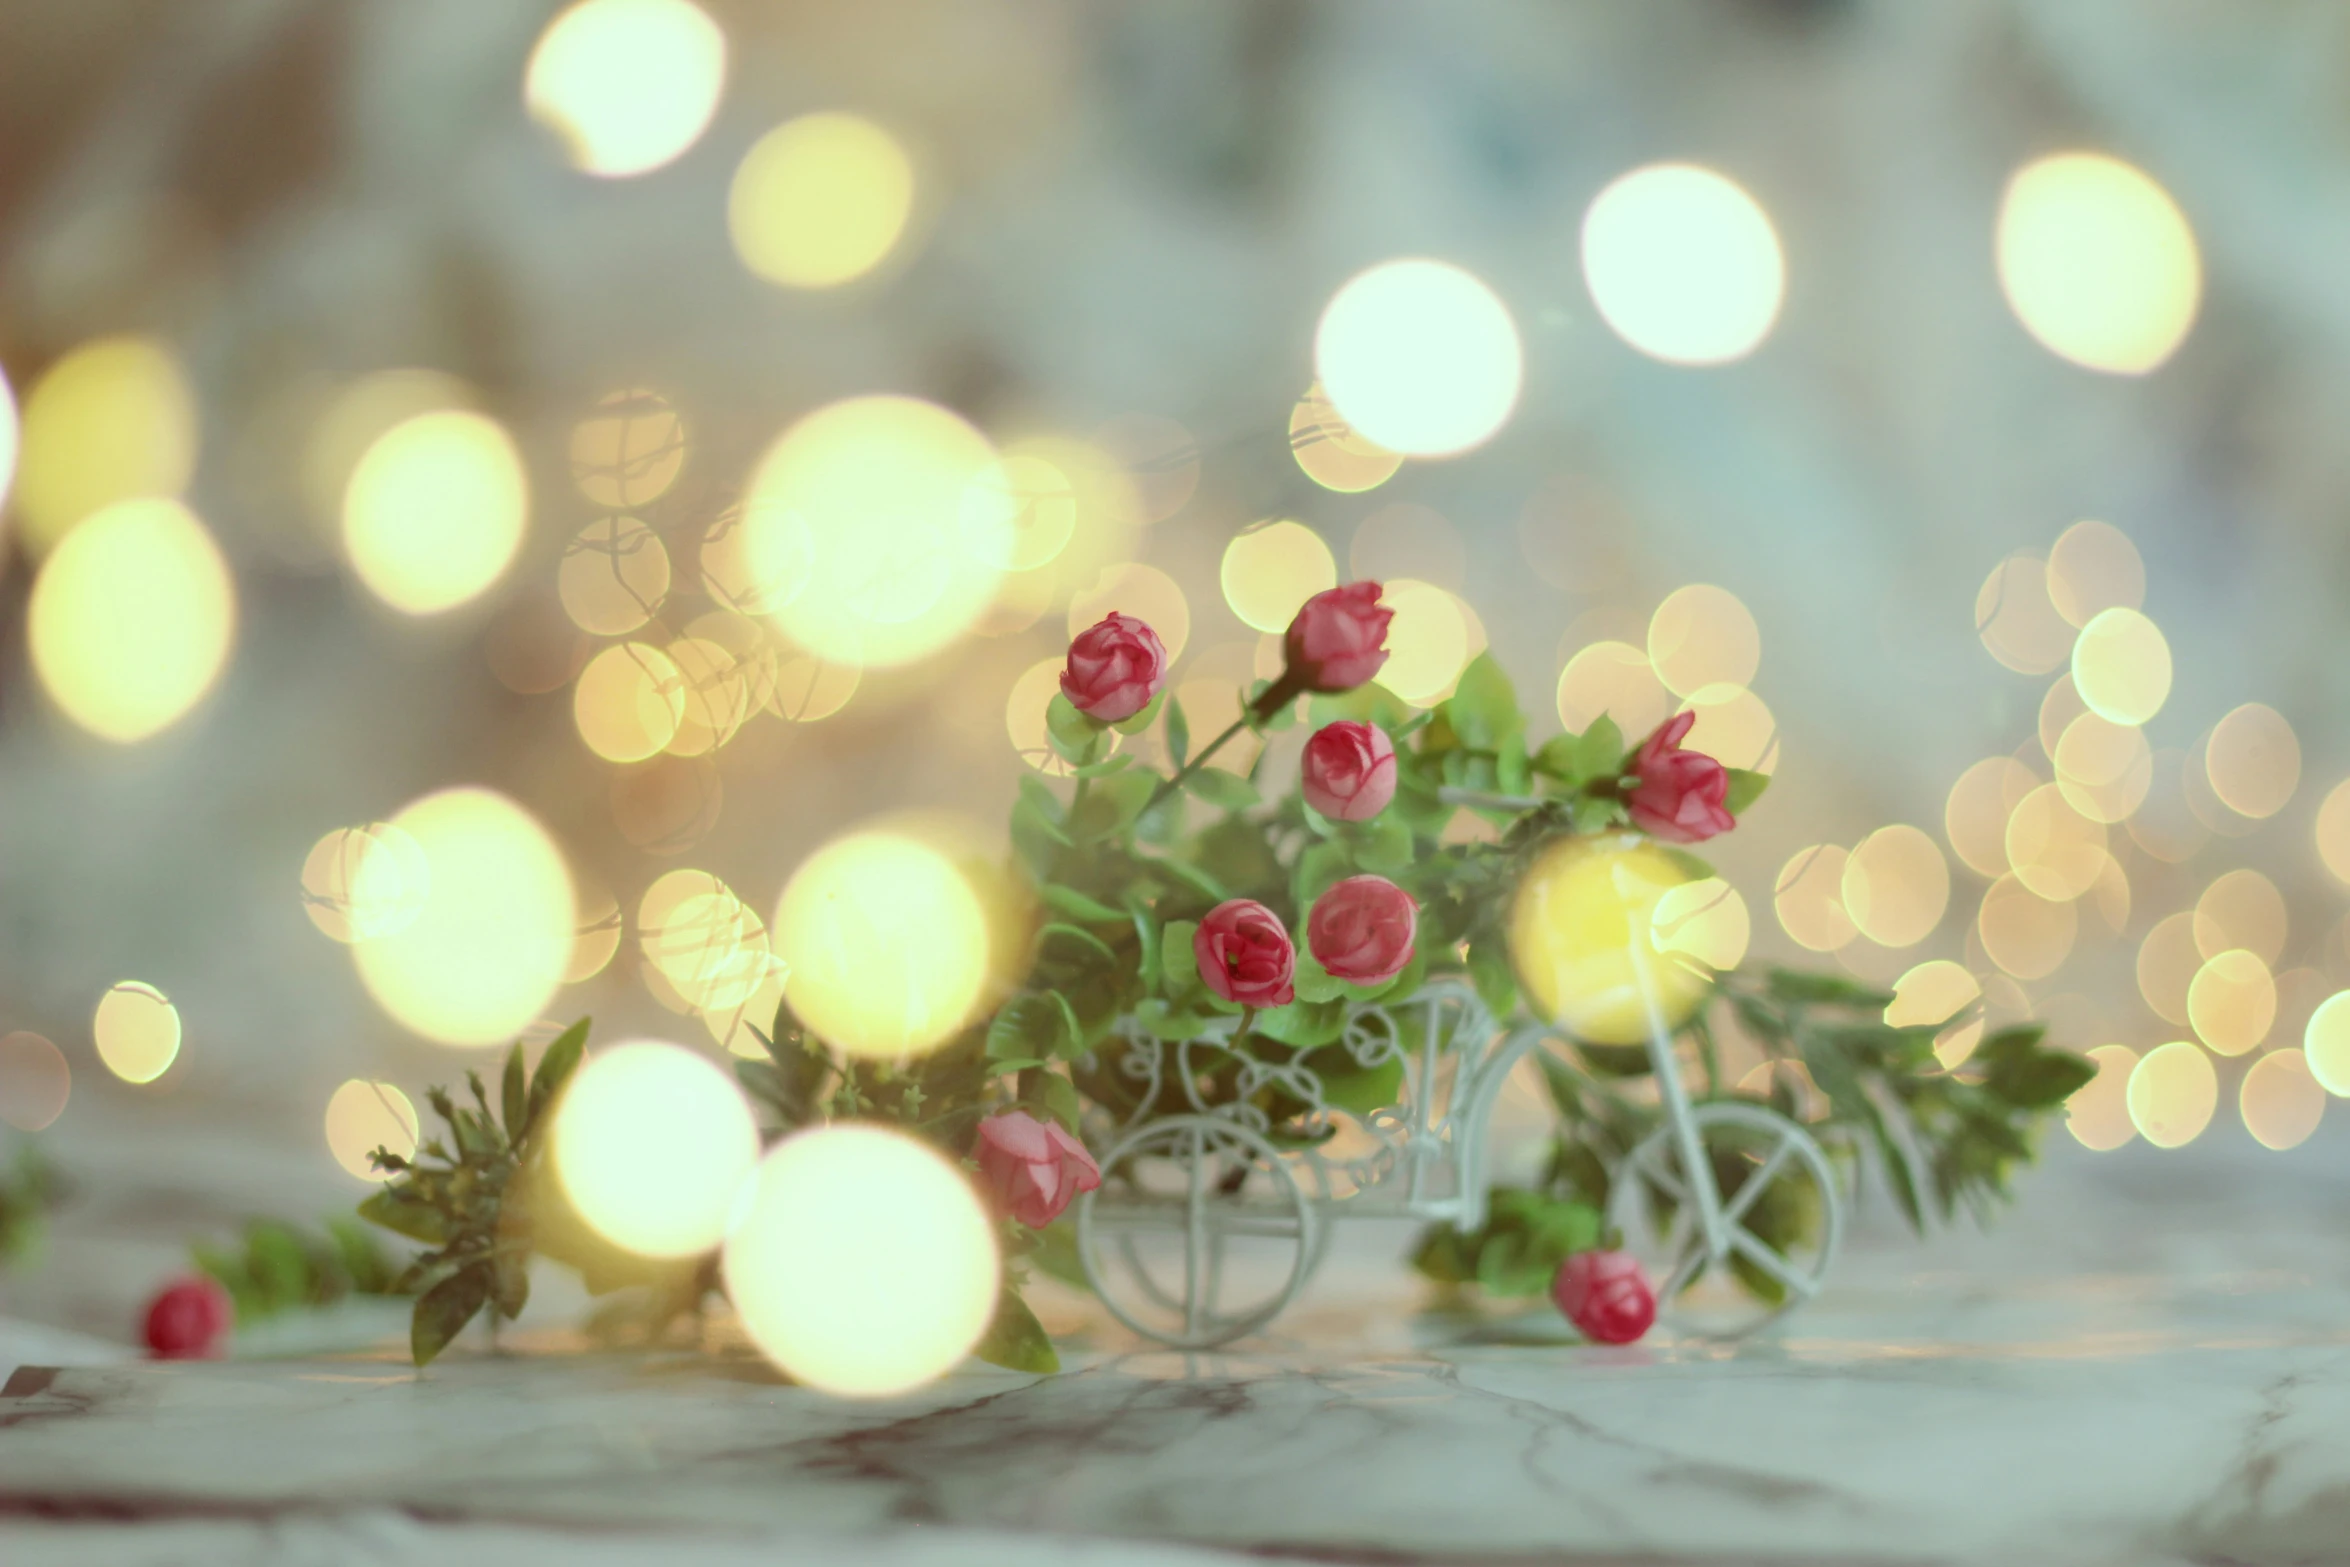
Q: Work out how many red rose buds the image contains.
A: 9